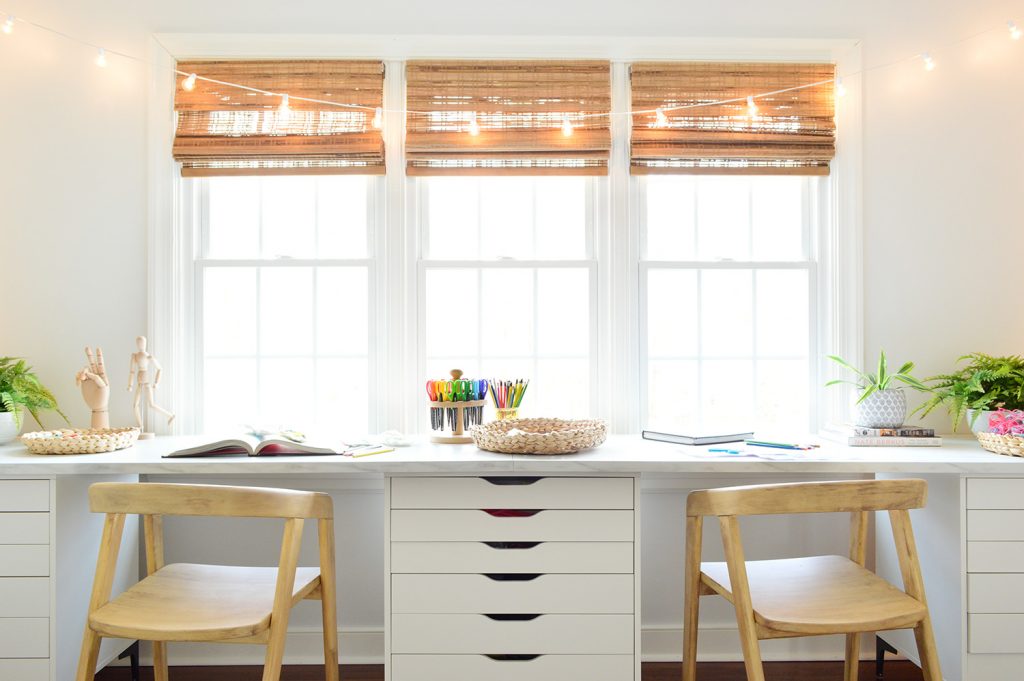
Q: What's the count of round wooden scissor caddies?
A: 1